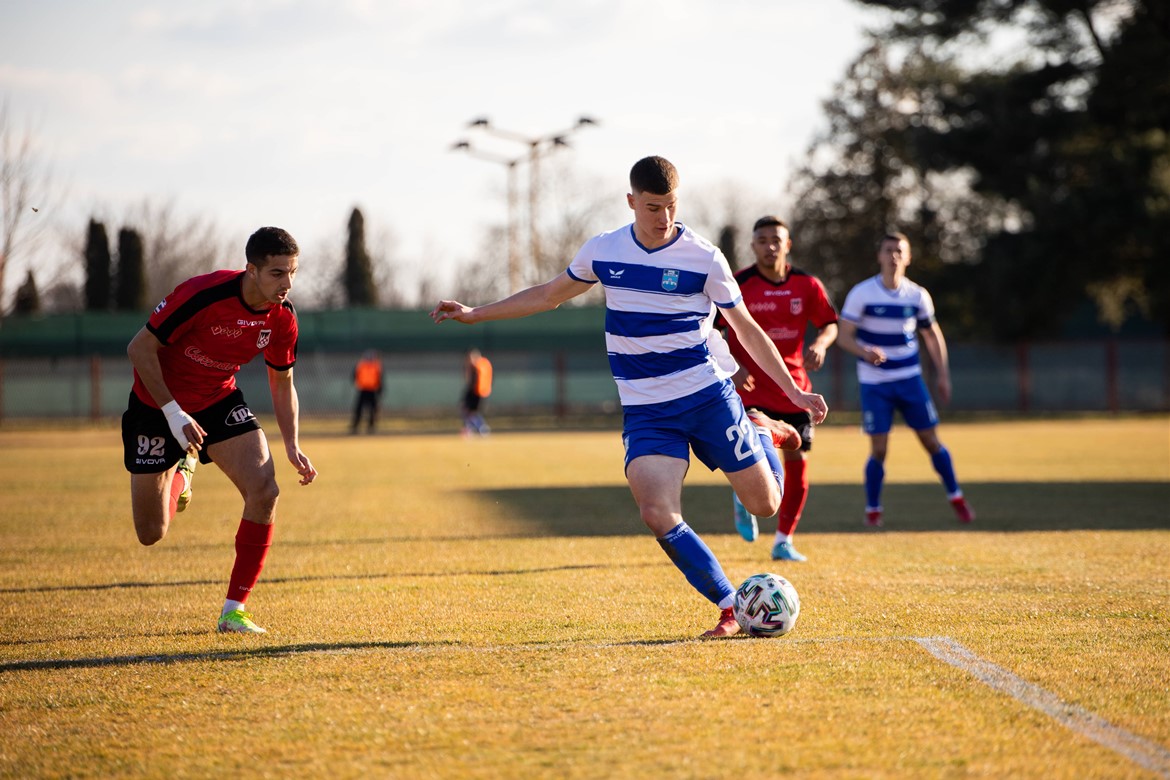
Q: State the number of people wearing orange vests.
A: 2